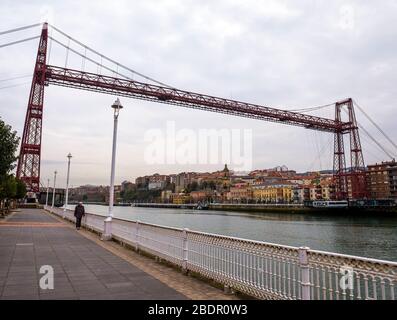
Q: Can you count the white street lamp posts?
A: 4